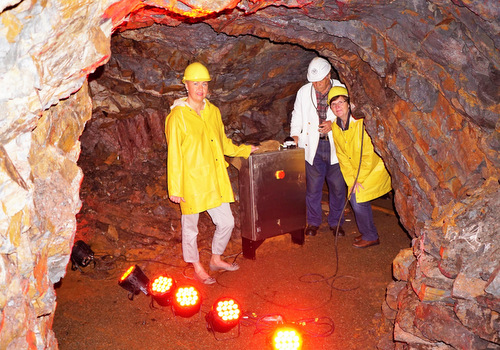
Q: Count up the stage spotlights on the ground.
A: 6